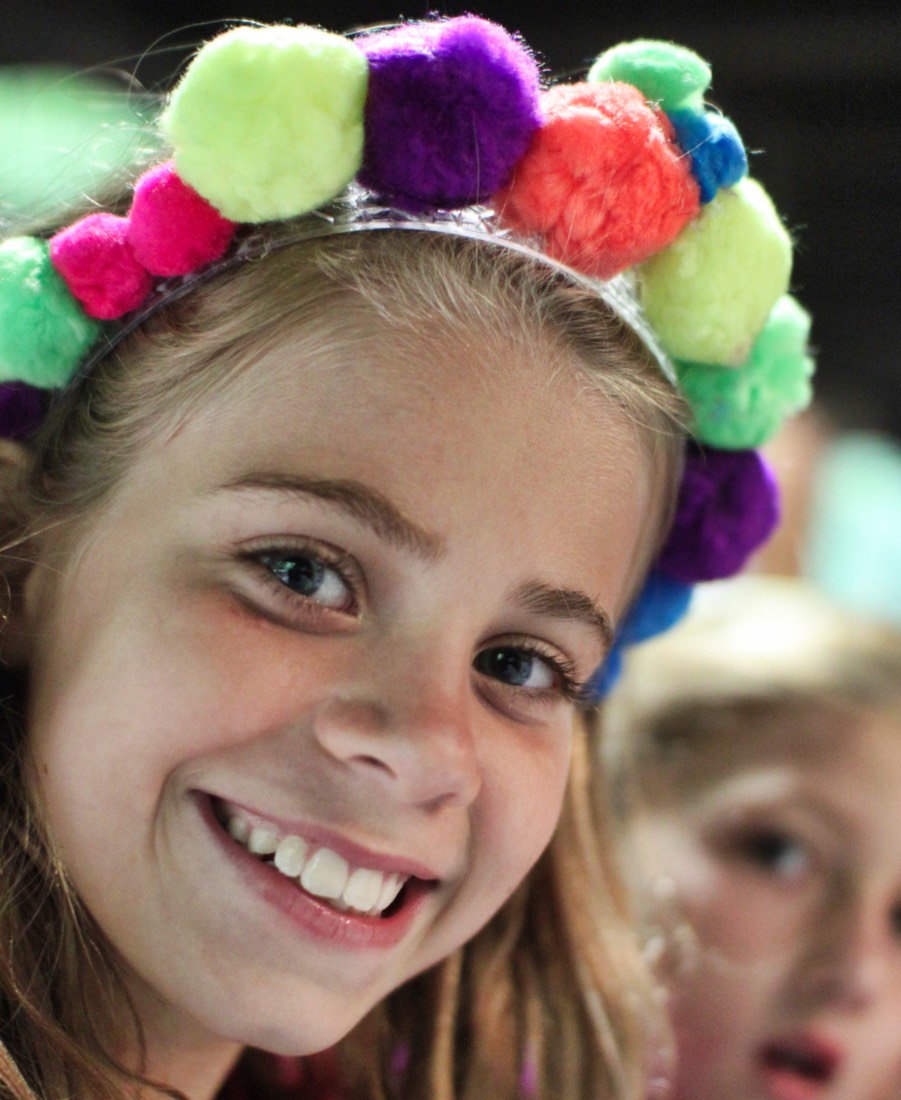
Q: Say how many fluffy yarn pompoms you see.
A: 14